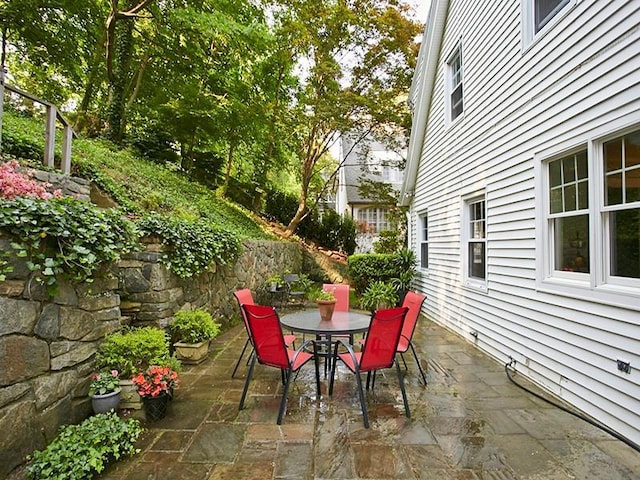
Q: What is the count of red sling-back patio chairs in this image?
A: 5